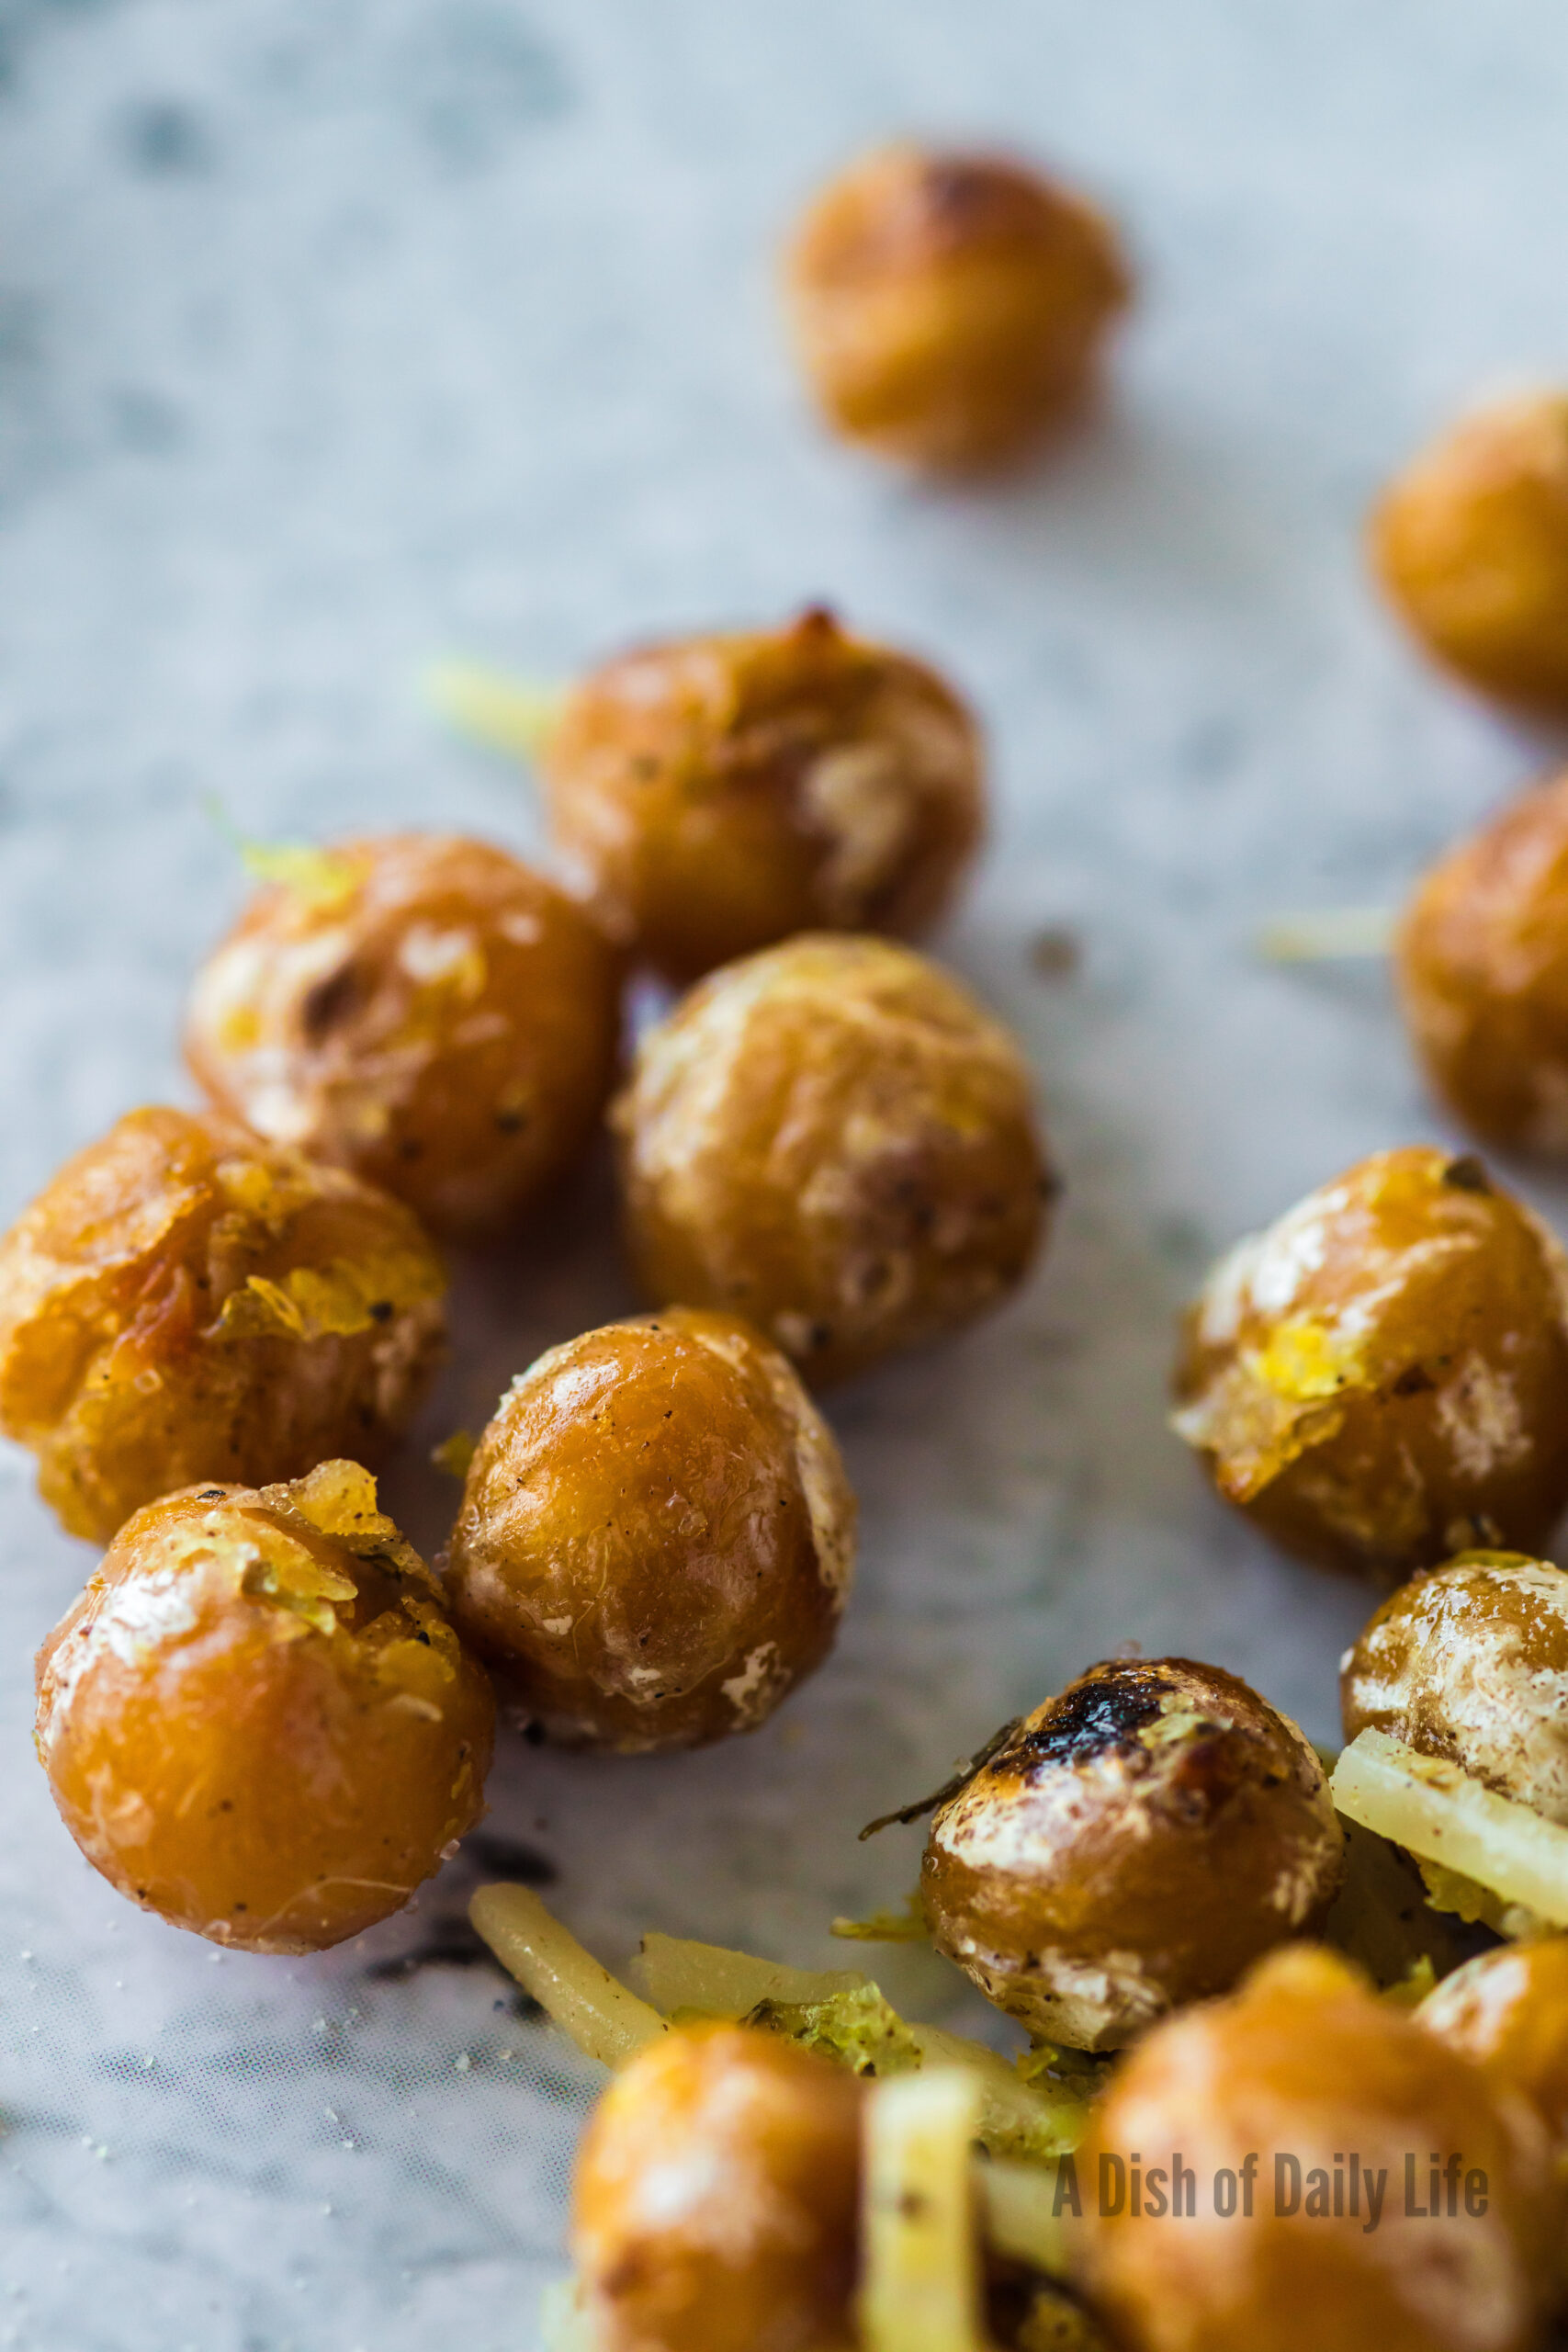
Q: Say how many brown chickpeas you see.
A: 15